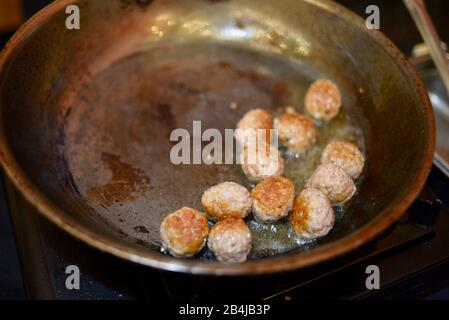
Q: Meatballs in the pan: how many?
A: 11